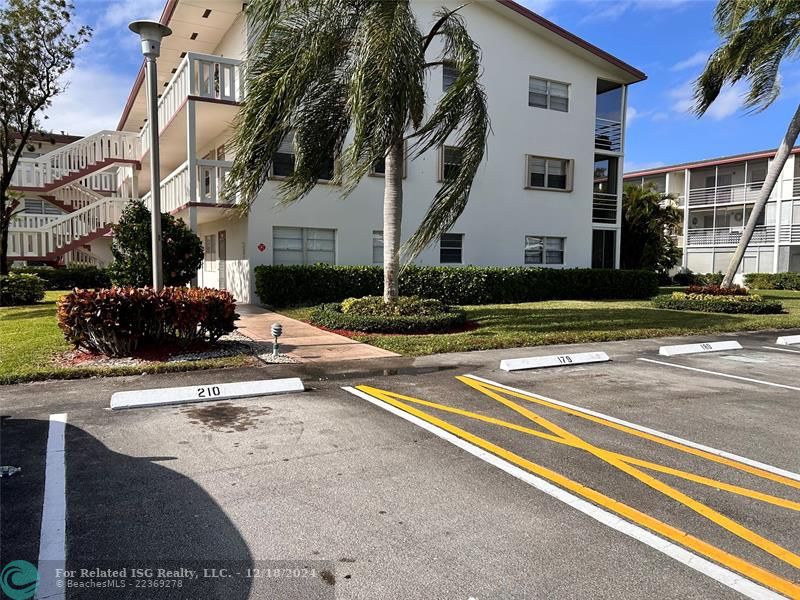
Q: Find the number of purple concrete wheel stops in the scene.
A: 0